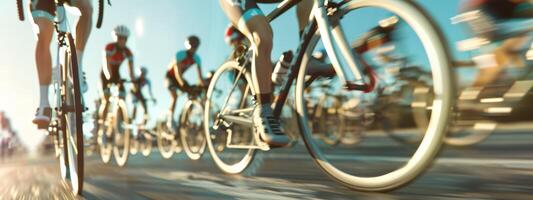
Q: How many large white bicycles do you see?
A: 1